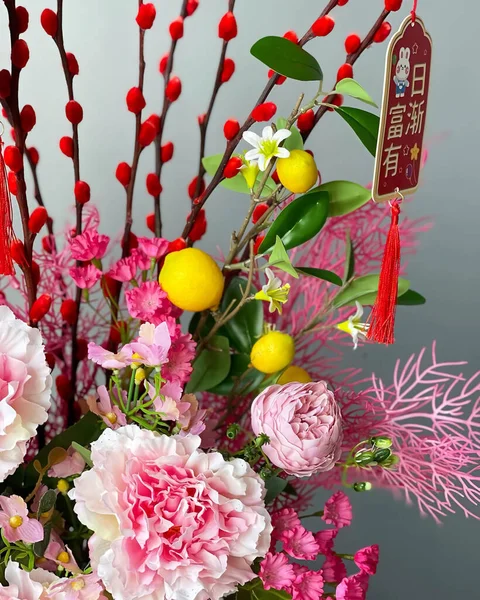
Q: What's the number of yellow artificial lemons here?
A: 4